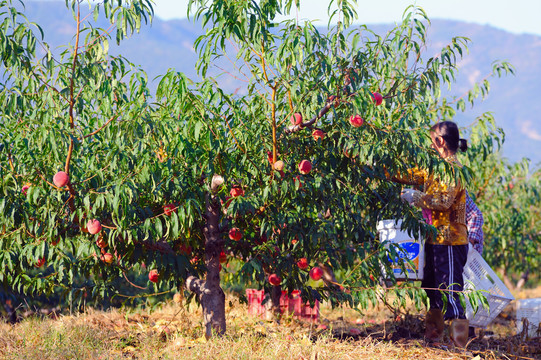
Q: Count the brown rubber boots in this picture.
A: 2